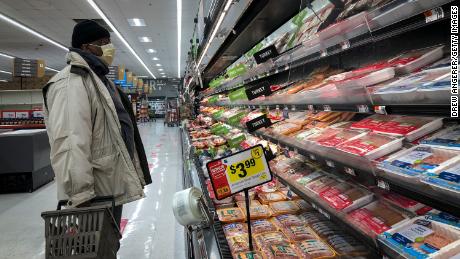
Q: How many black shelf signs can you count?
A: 3